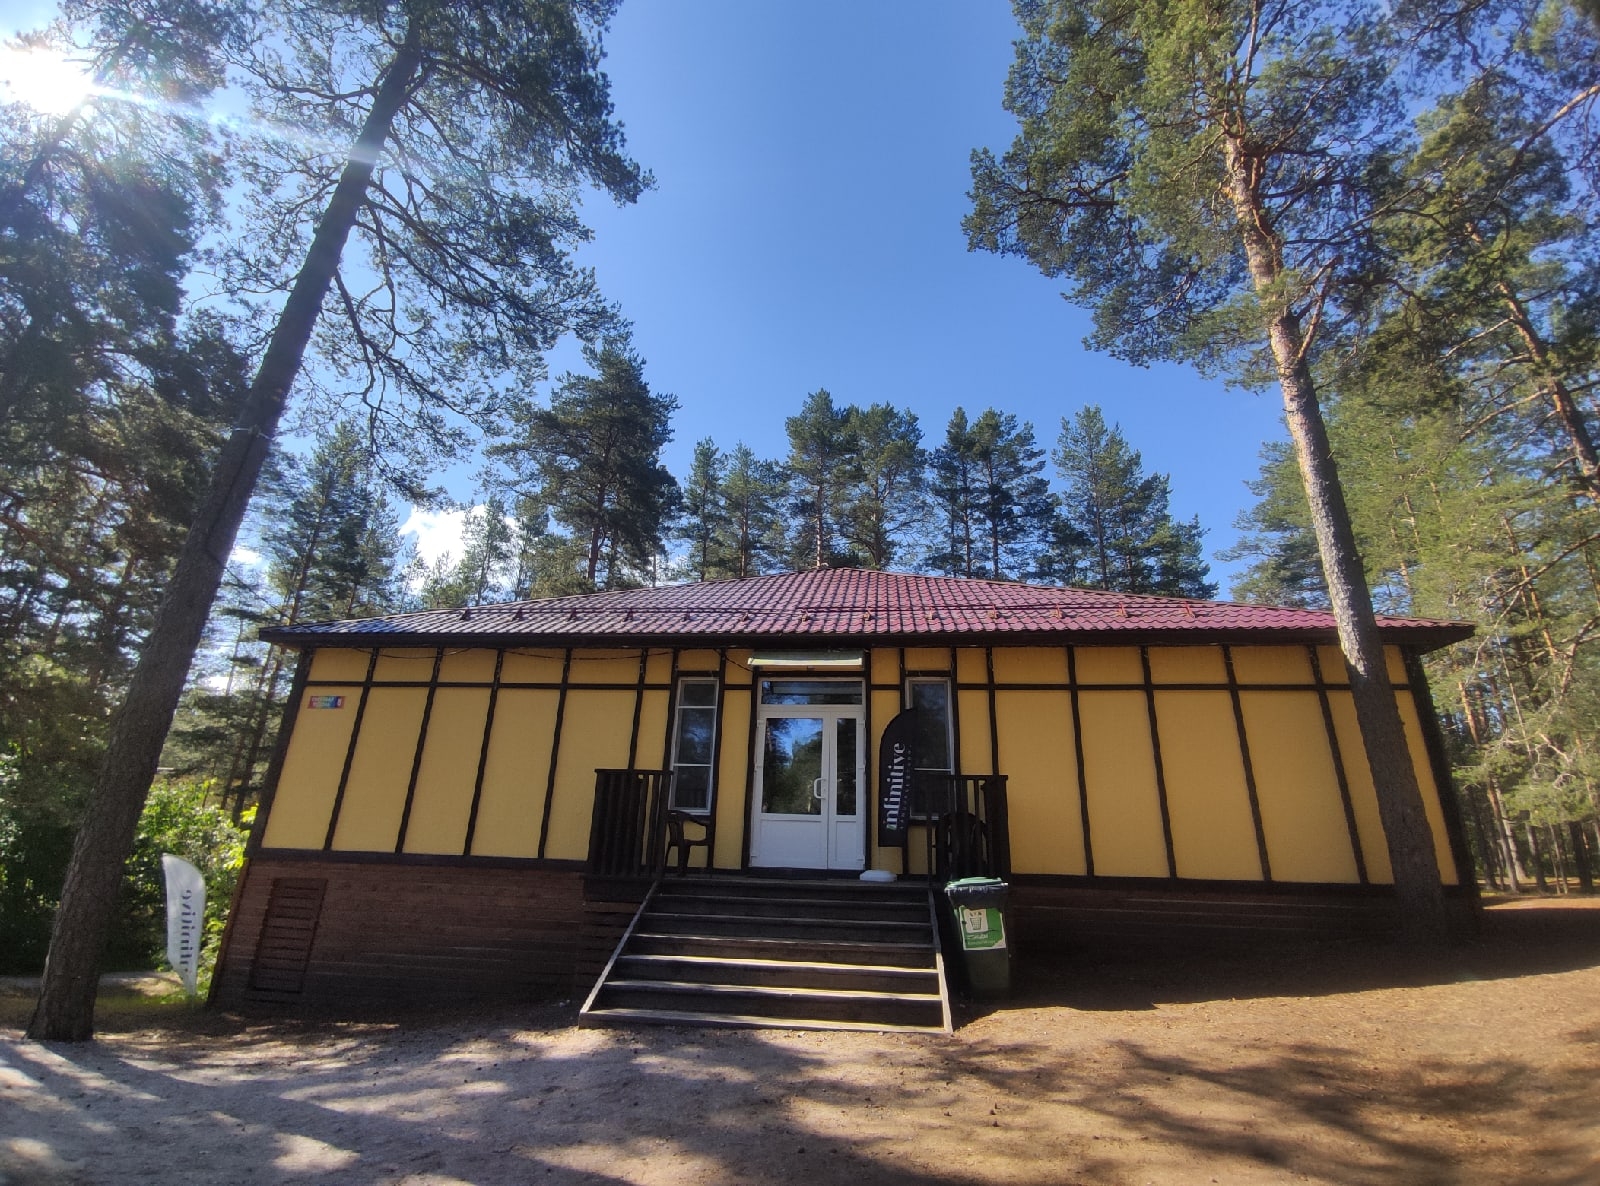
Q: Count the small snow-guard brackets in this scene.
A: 13